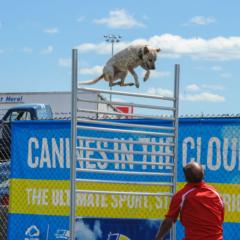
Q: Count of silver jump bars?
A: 11